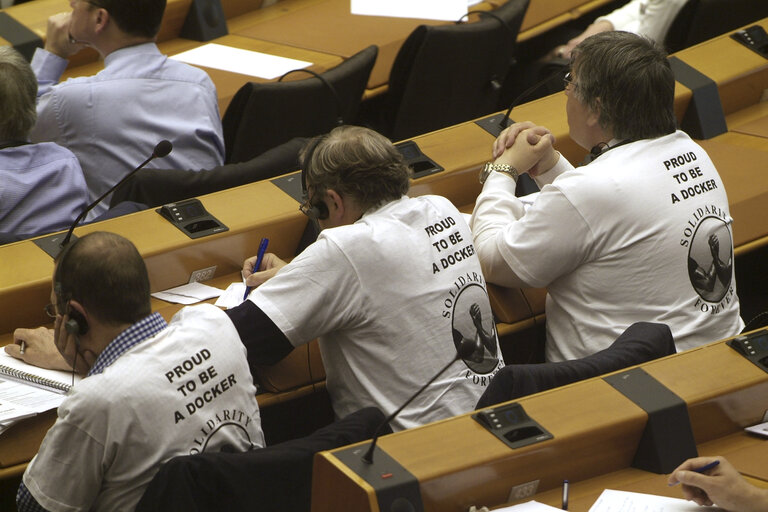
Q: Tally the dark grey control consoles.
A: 5